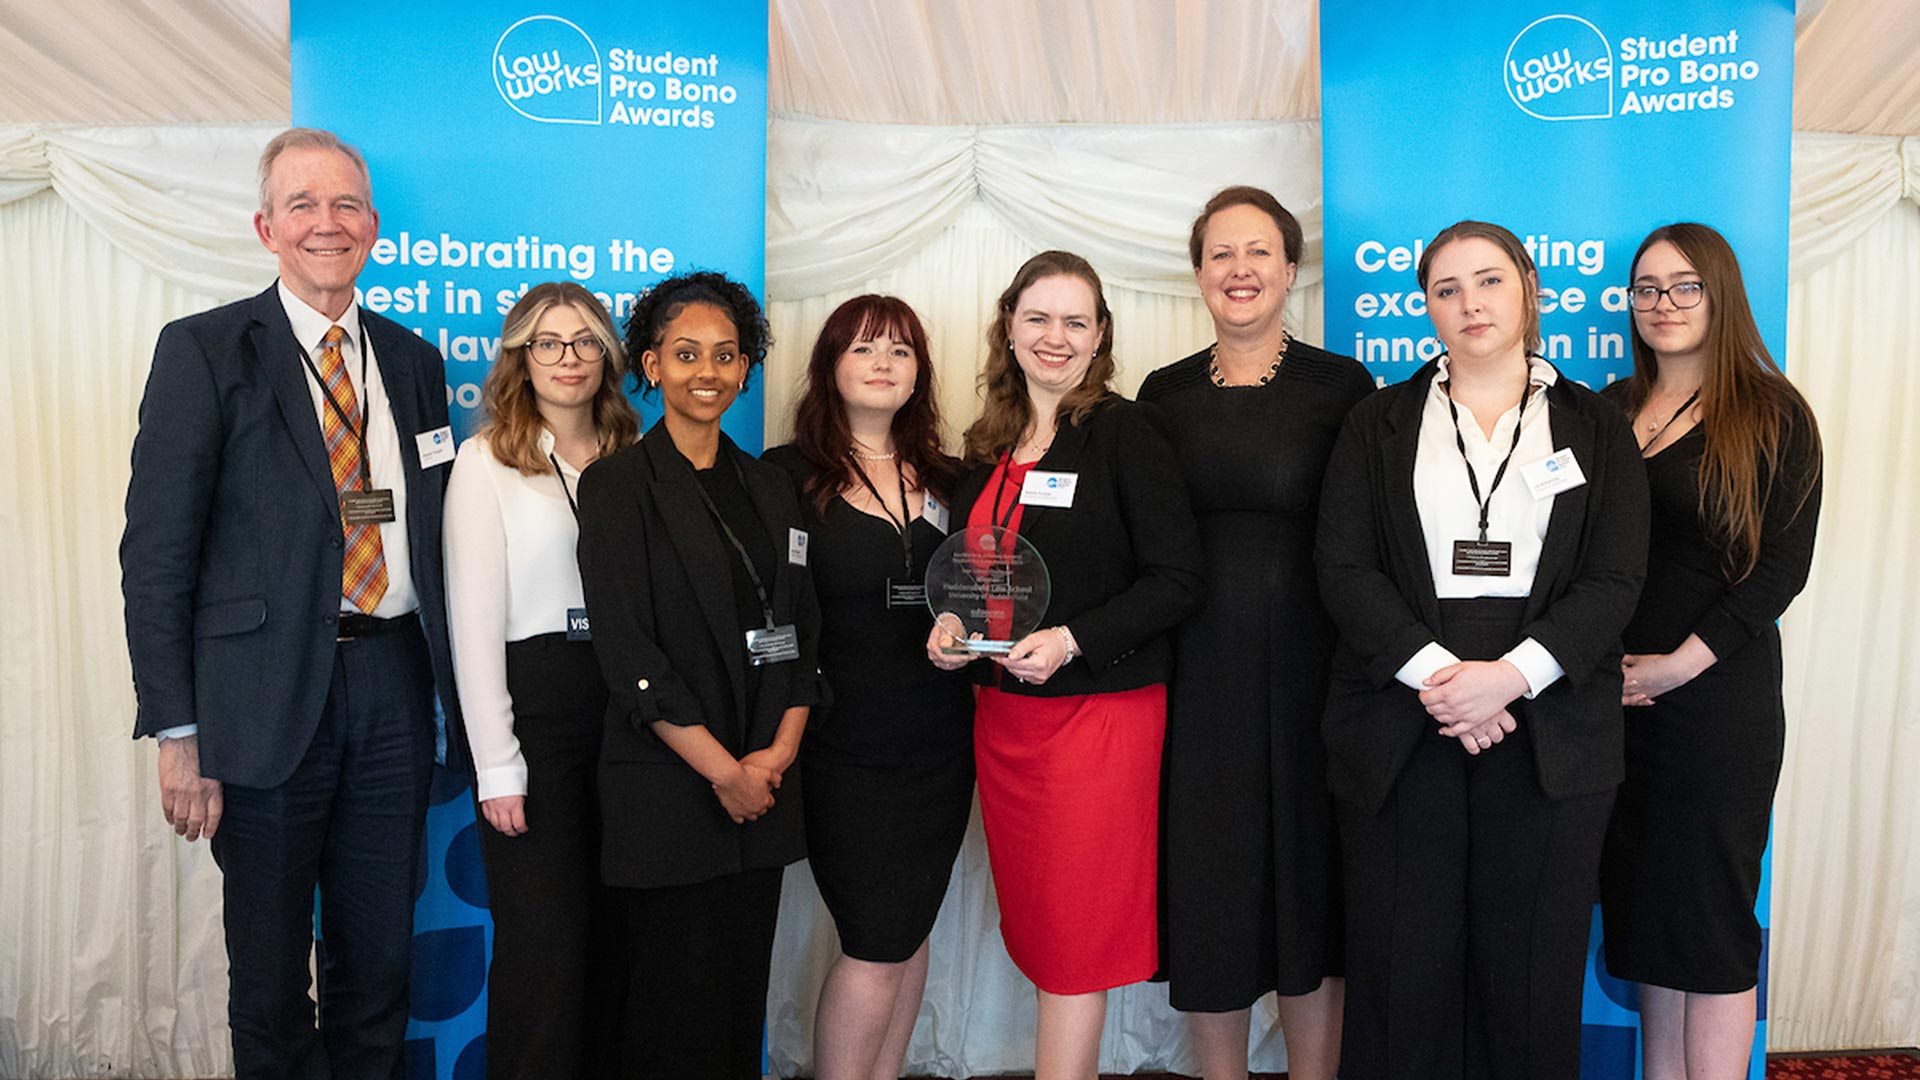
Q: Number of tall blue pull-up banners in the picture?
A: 2